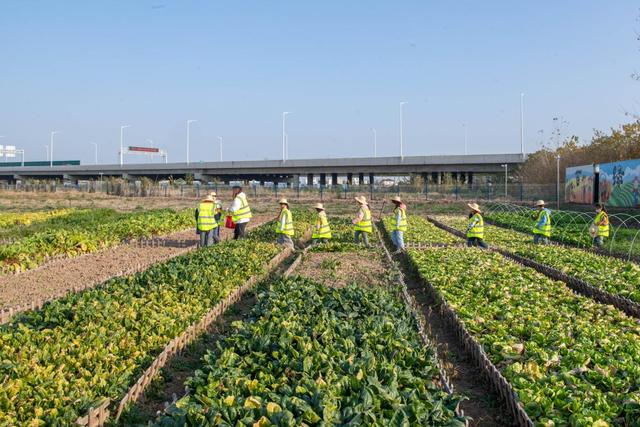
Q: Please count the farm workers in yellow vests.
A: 10